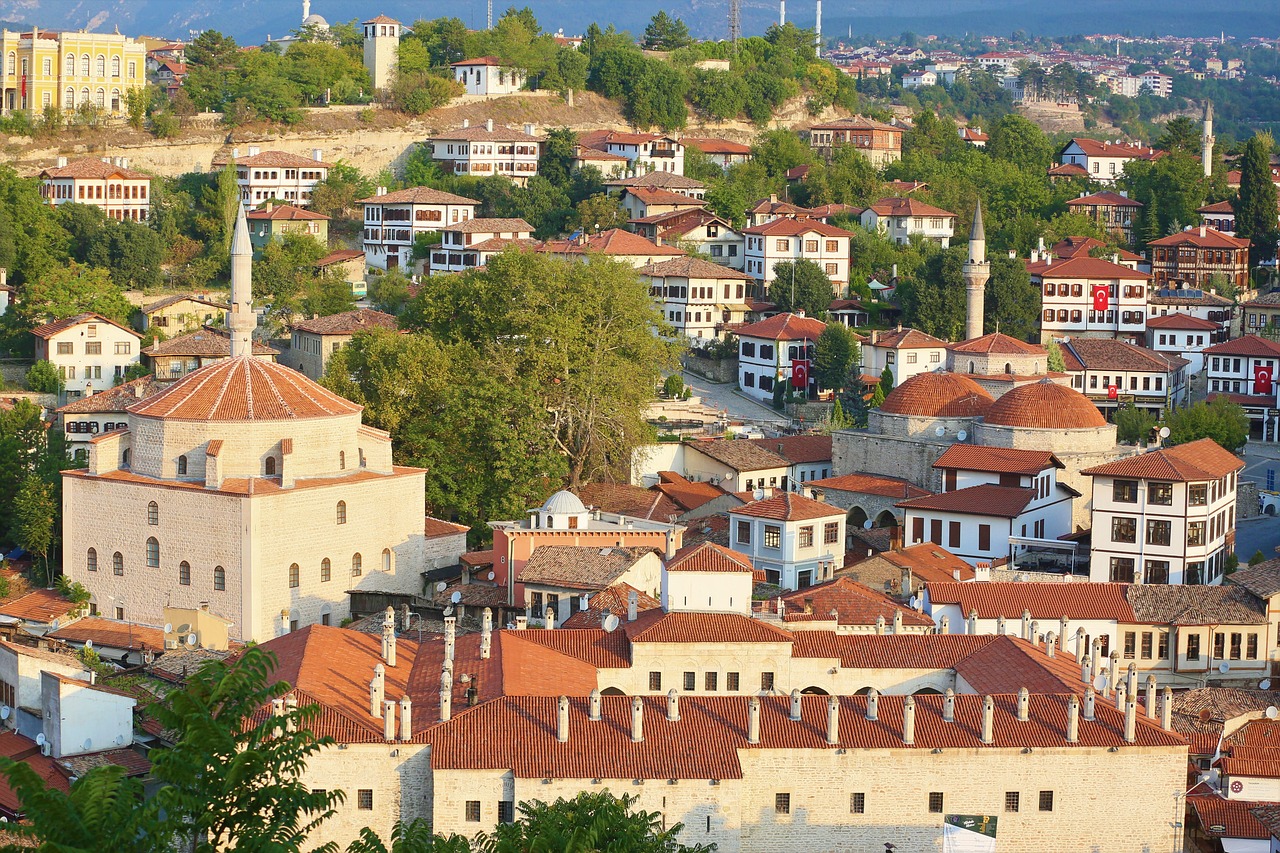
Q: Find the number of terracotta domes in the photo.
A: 3